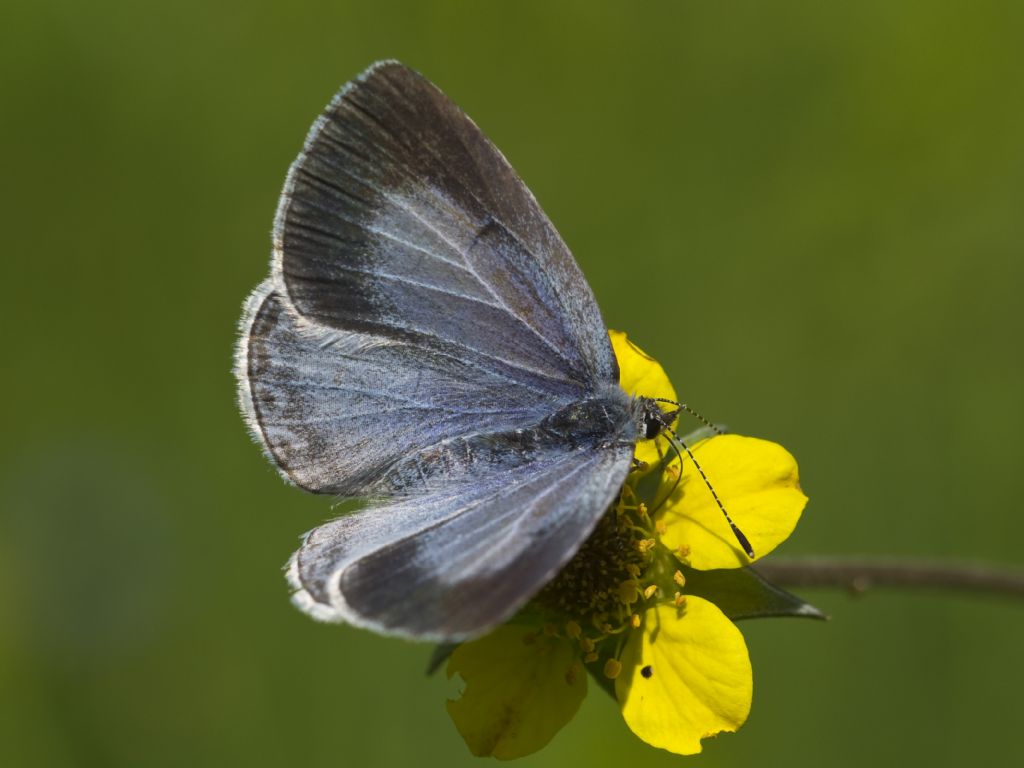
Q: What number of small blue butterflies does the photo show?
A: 1